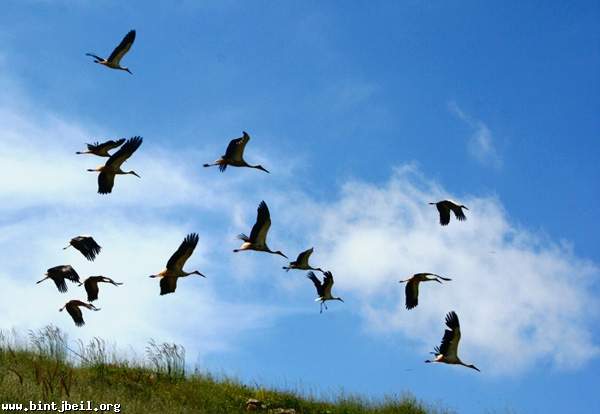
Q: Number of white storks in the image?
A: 15